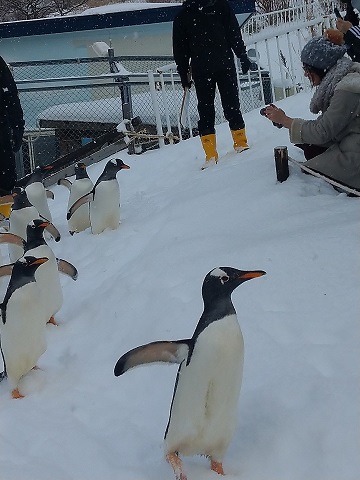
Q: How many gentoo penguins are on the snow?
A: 7